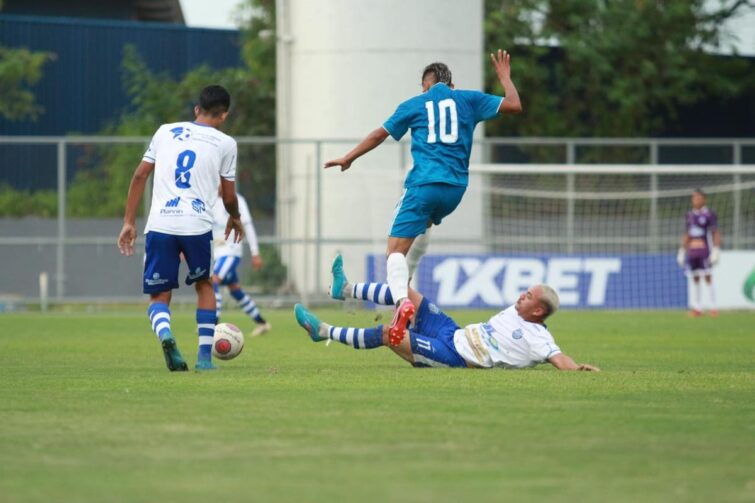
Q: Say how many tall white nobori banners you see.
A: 0